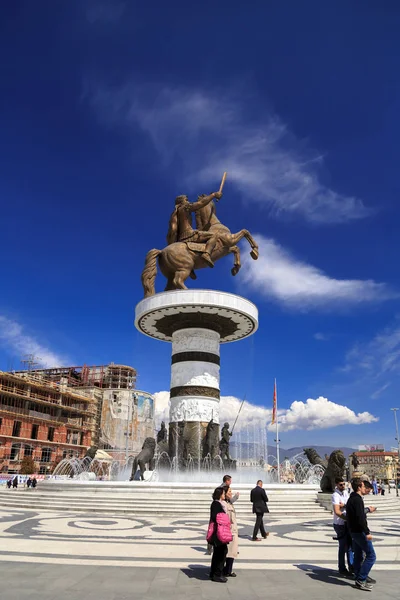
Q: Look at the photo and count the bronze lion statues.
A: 4